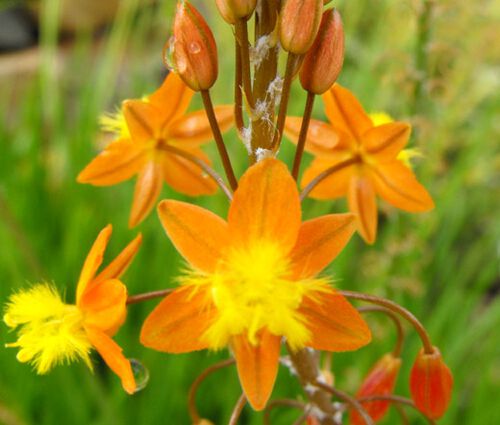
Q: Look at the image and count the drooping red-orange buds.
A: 2